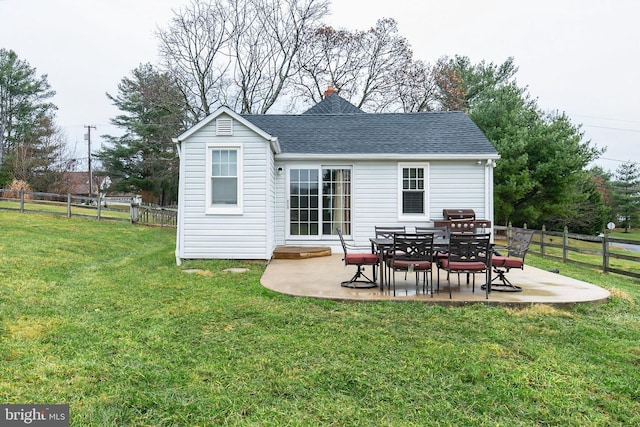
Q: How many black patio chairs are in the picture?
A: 6